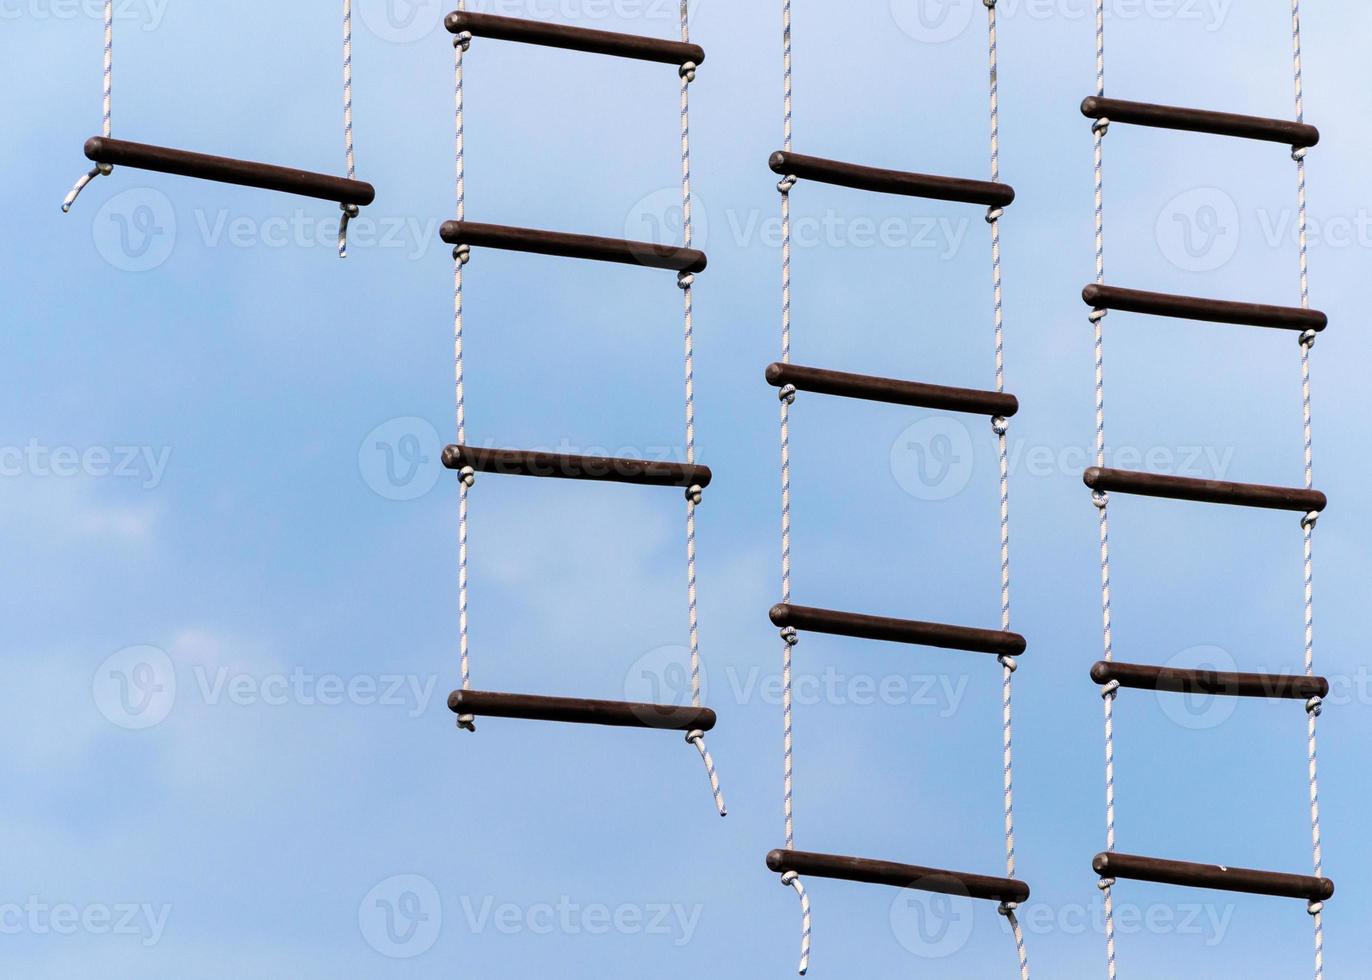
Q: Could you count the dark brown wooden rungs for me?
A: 14